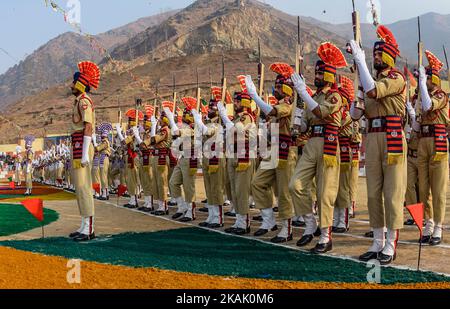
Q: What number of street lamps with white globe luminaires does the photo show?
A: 0